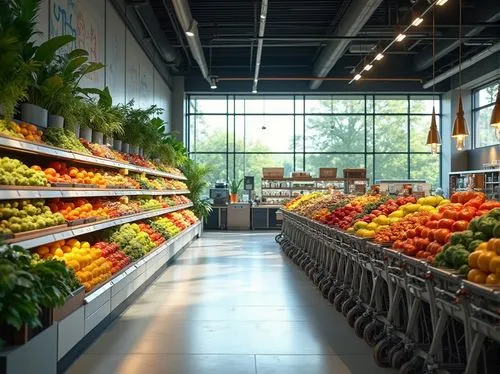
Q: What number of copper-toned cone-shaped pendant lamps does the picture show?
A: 3